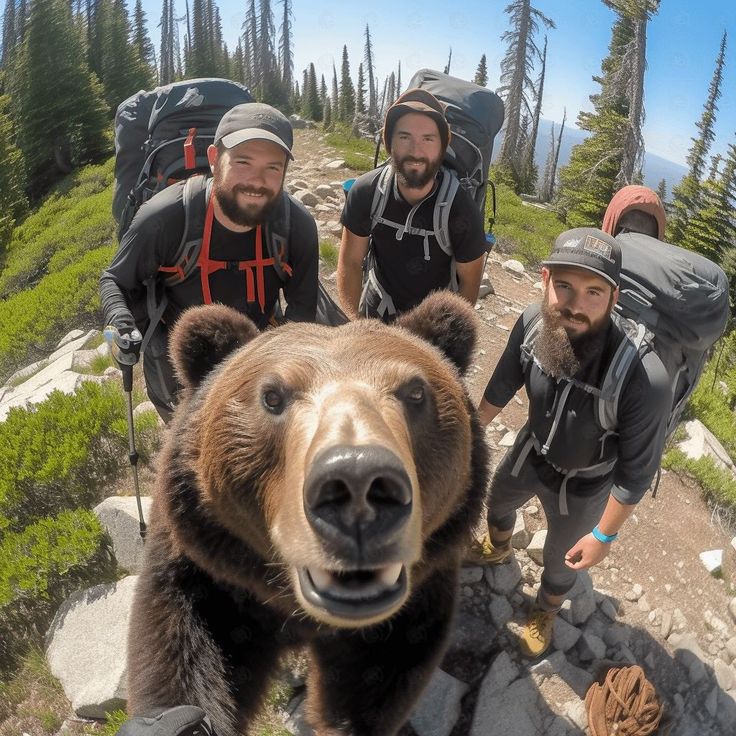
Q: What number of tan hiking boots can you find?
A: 2